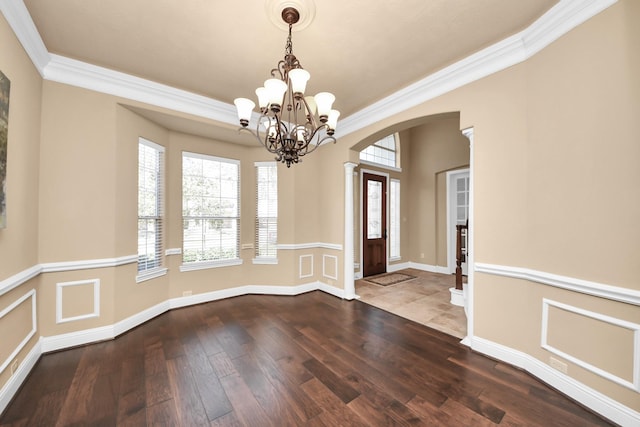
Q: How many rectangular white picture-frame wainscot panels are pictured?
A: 5